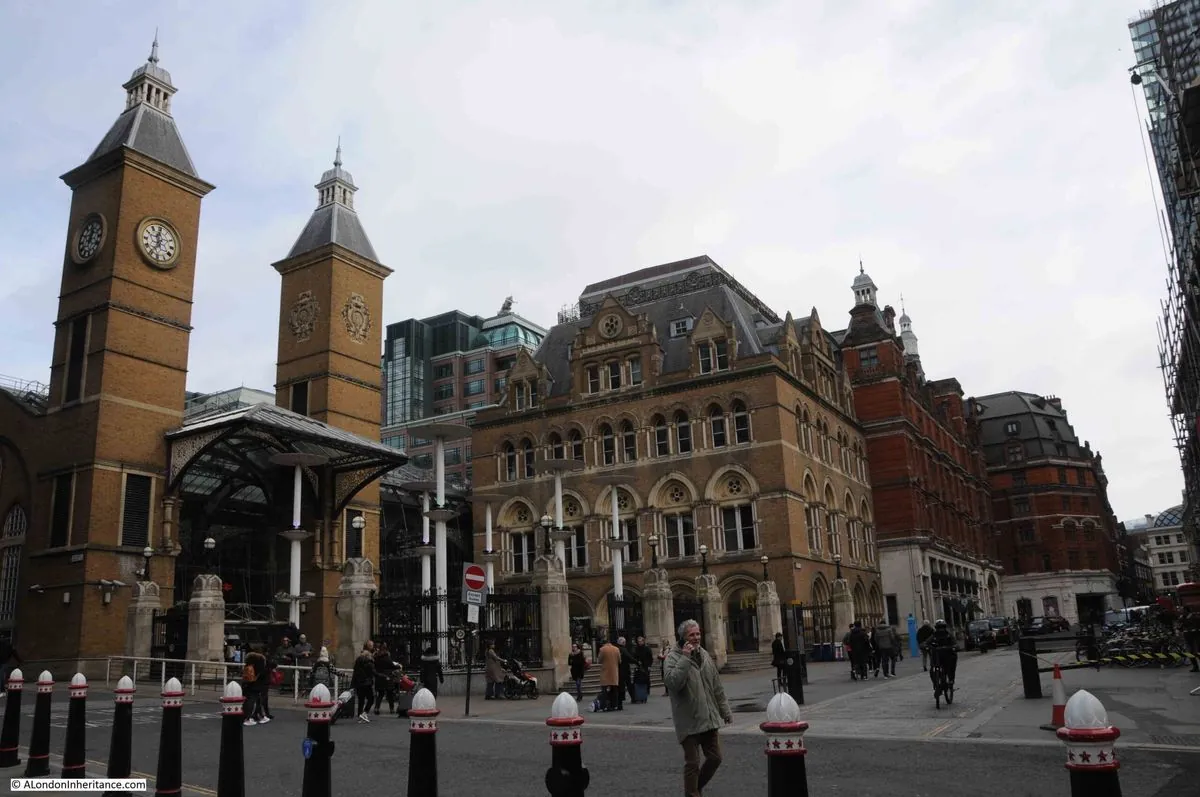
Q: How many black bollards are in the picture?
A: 11